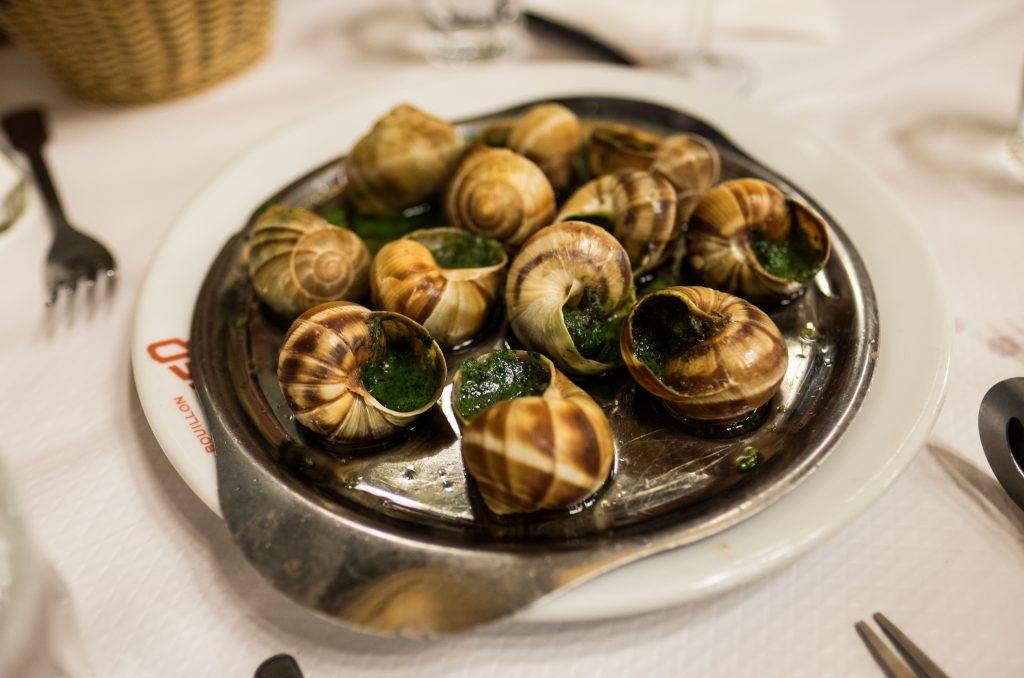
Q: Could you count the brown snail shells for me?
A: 12